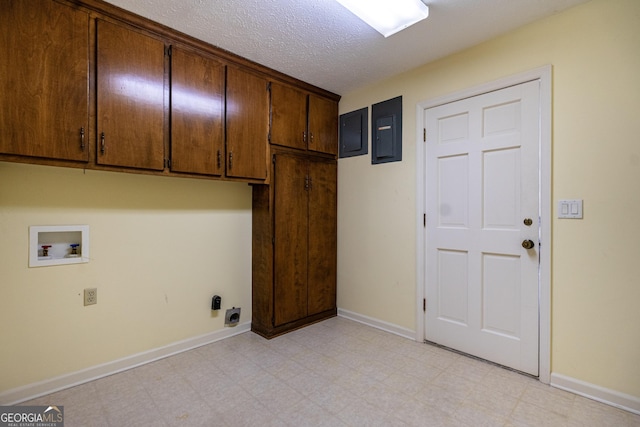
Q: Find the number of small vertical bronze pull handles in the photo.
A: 8